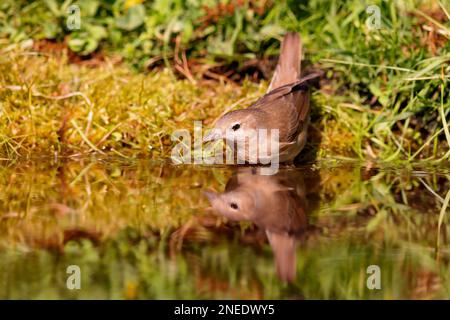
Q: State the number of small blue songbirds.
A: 0